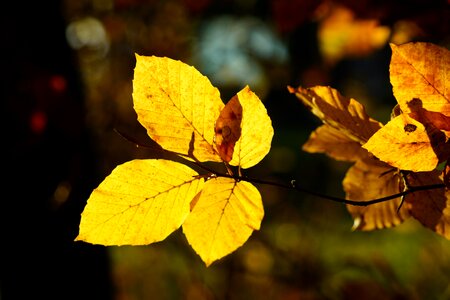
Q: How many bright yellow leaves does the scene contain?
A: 4